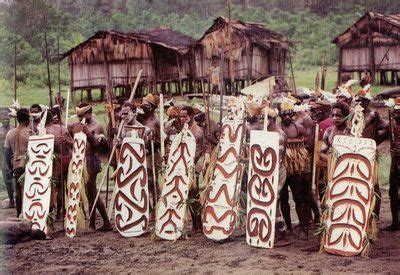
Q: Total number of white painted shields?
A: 7